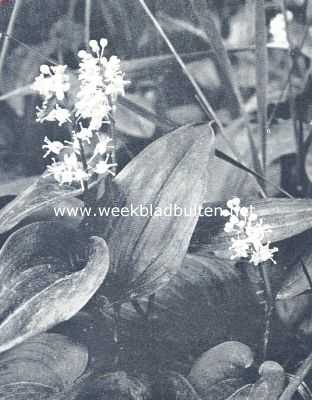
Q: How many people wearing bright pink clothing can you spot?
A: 0